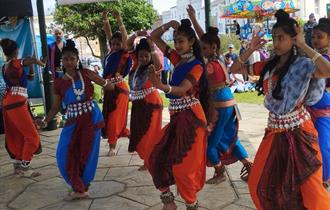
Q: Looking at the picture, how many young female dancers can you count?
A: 8